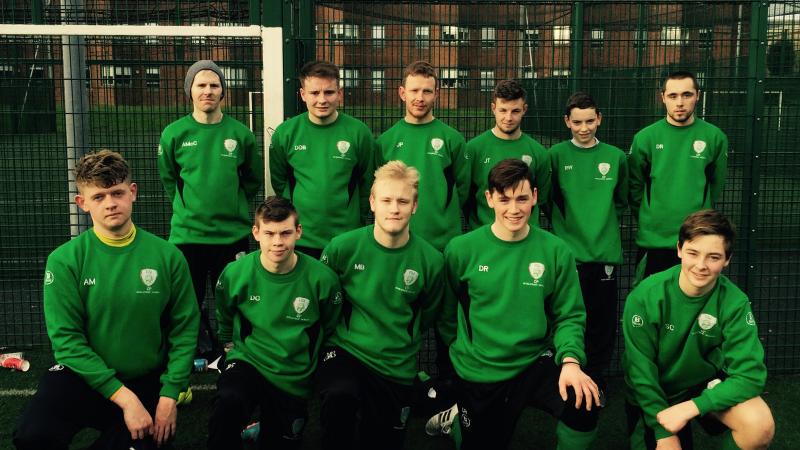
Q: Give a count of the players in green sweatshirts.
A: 11